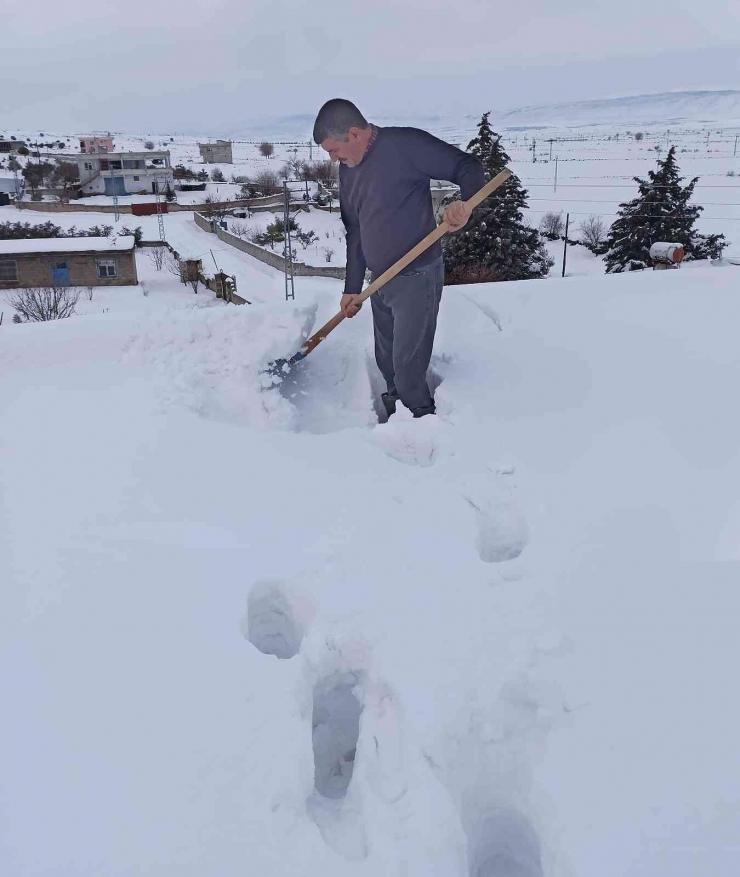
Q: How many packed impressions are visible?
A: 4